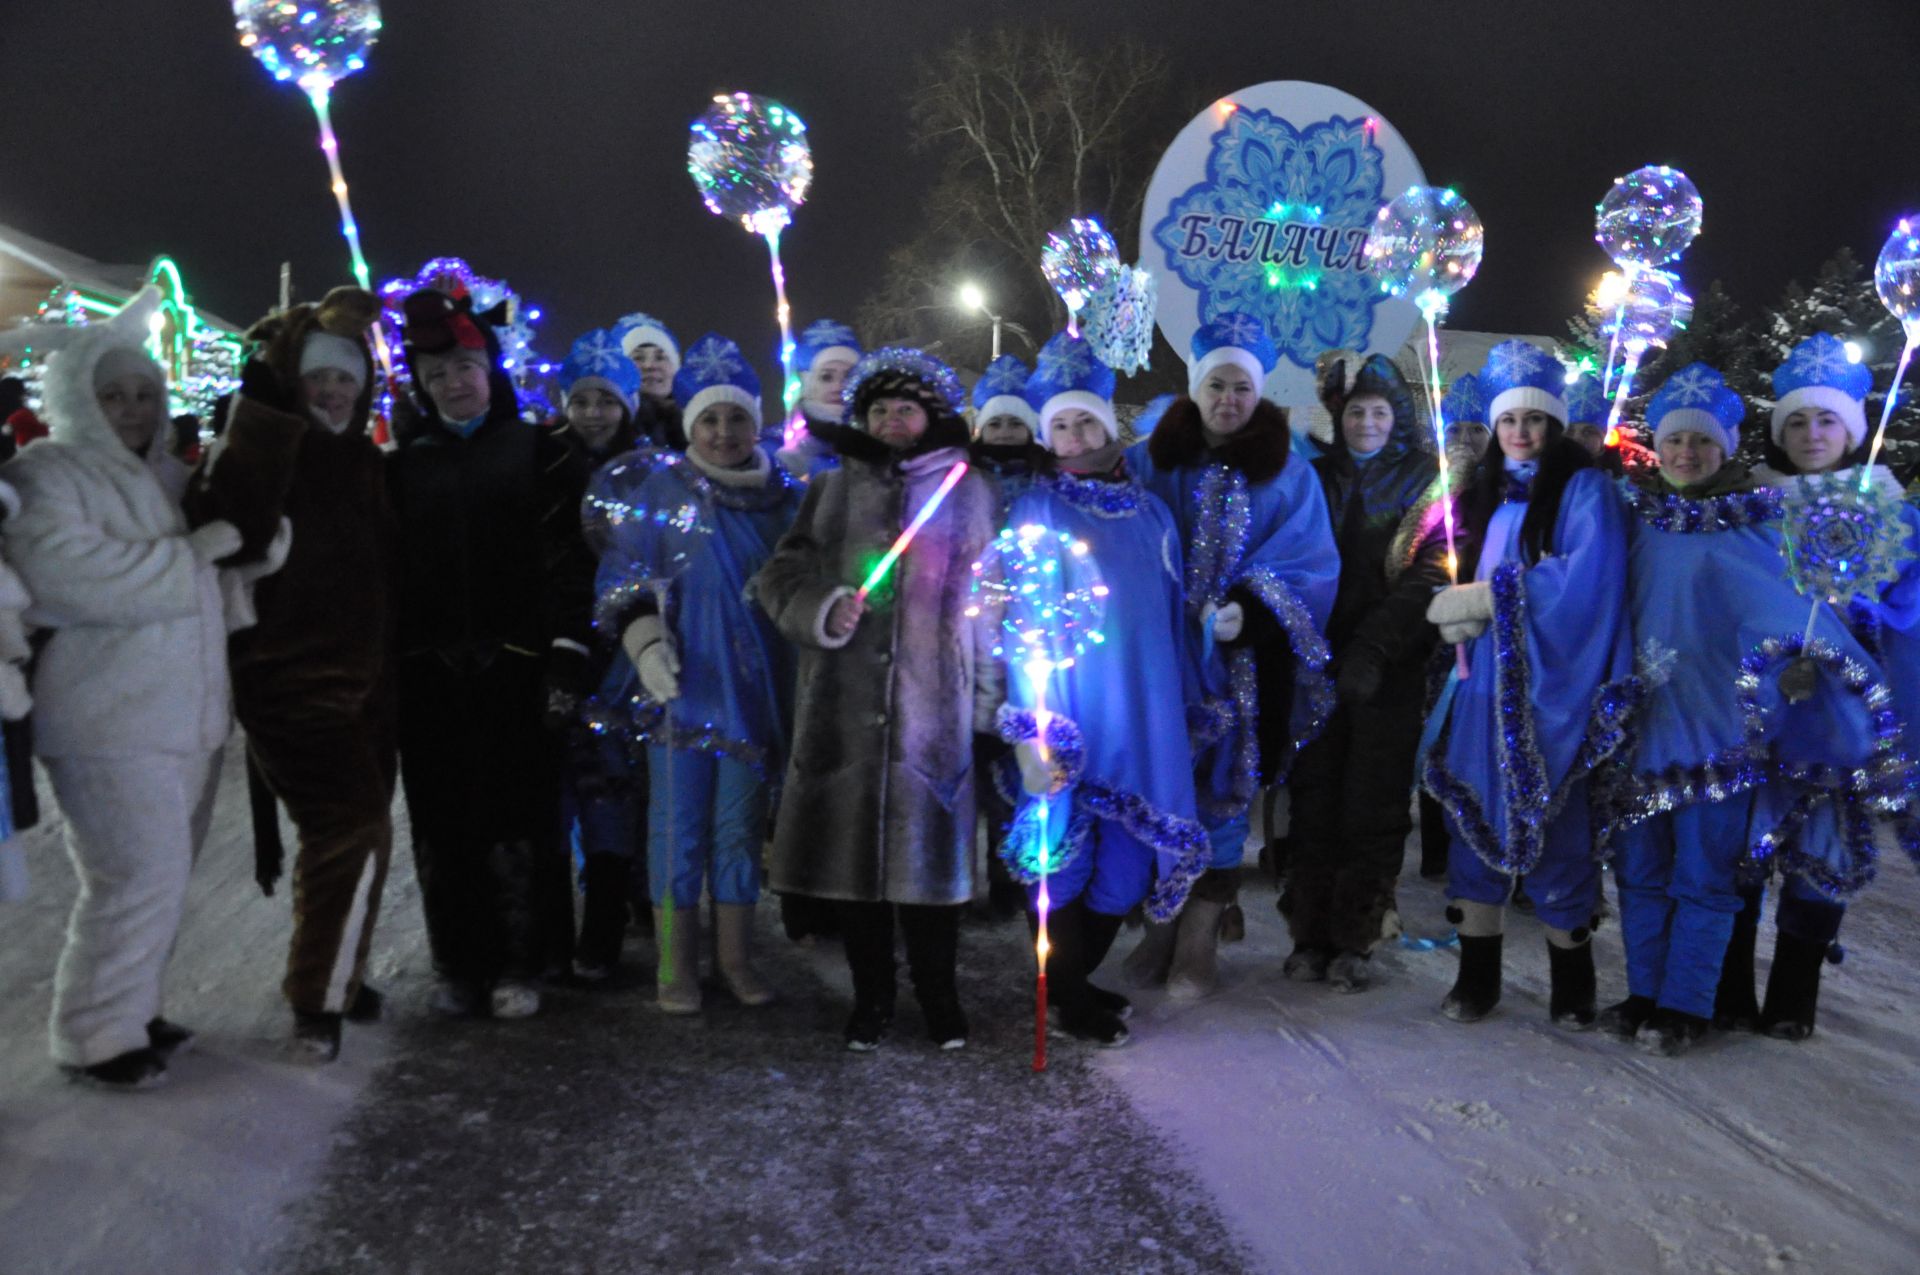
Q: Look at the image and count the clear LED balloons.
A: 9